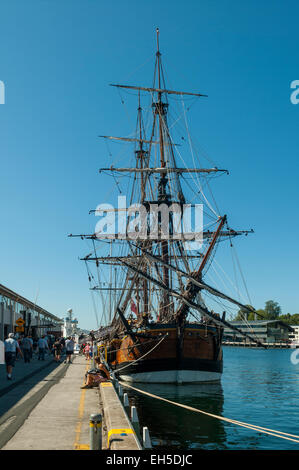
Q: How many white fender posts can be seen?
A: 4